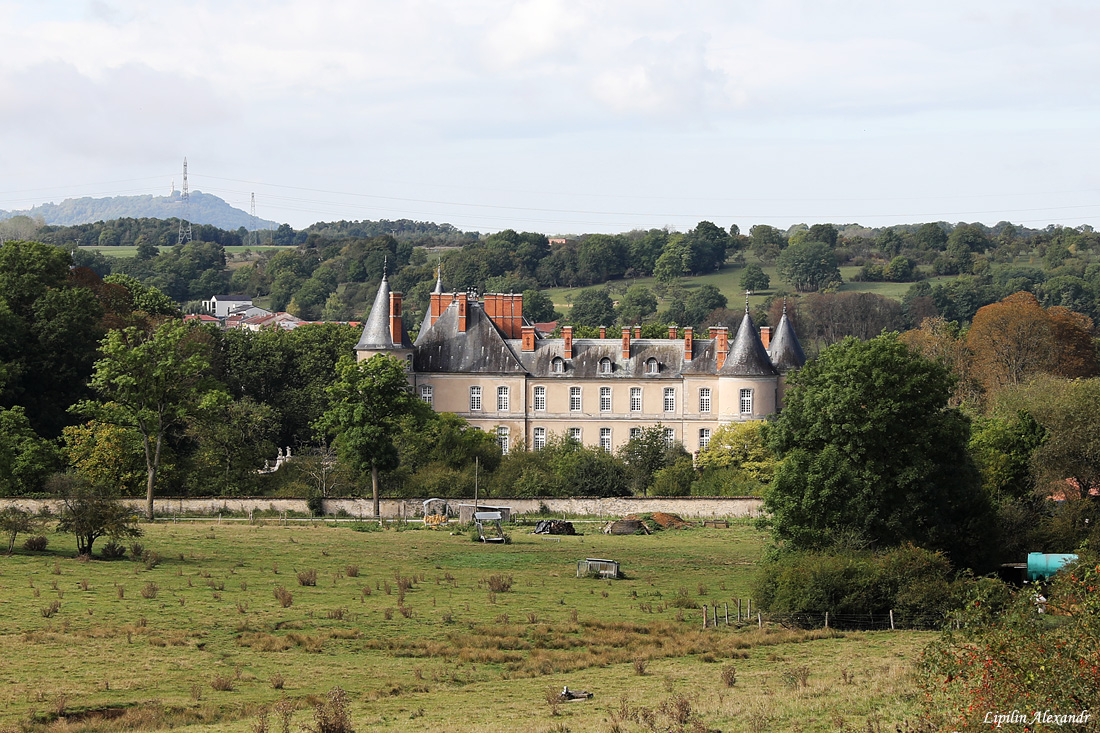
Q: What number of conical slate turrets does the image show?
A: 4